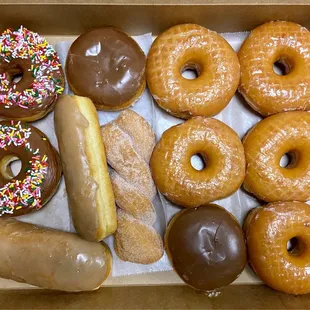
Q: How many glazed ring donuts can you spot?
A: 5